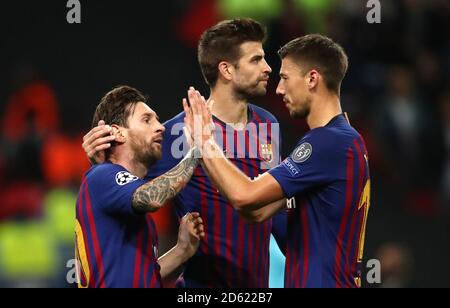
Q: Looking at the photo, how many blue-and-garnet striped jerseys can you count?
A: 3